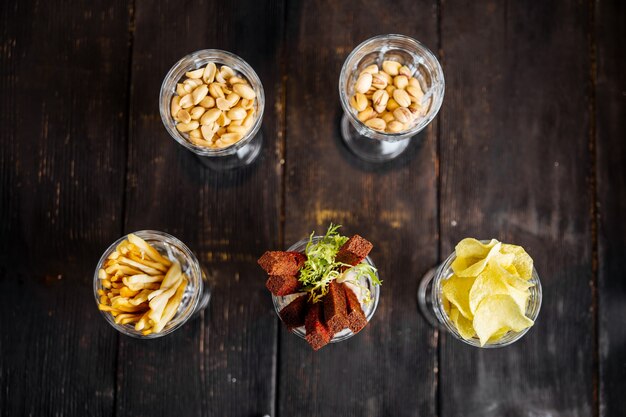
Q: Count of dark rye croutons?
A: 7